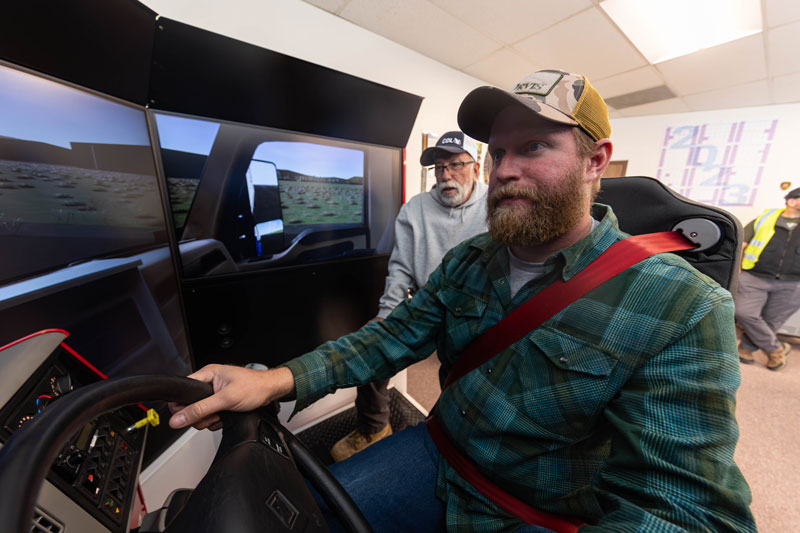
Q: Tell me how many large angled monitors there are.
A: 2